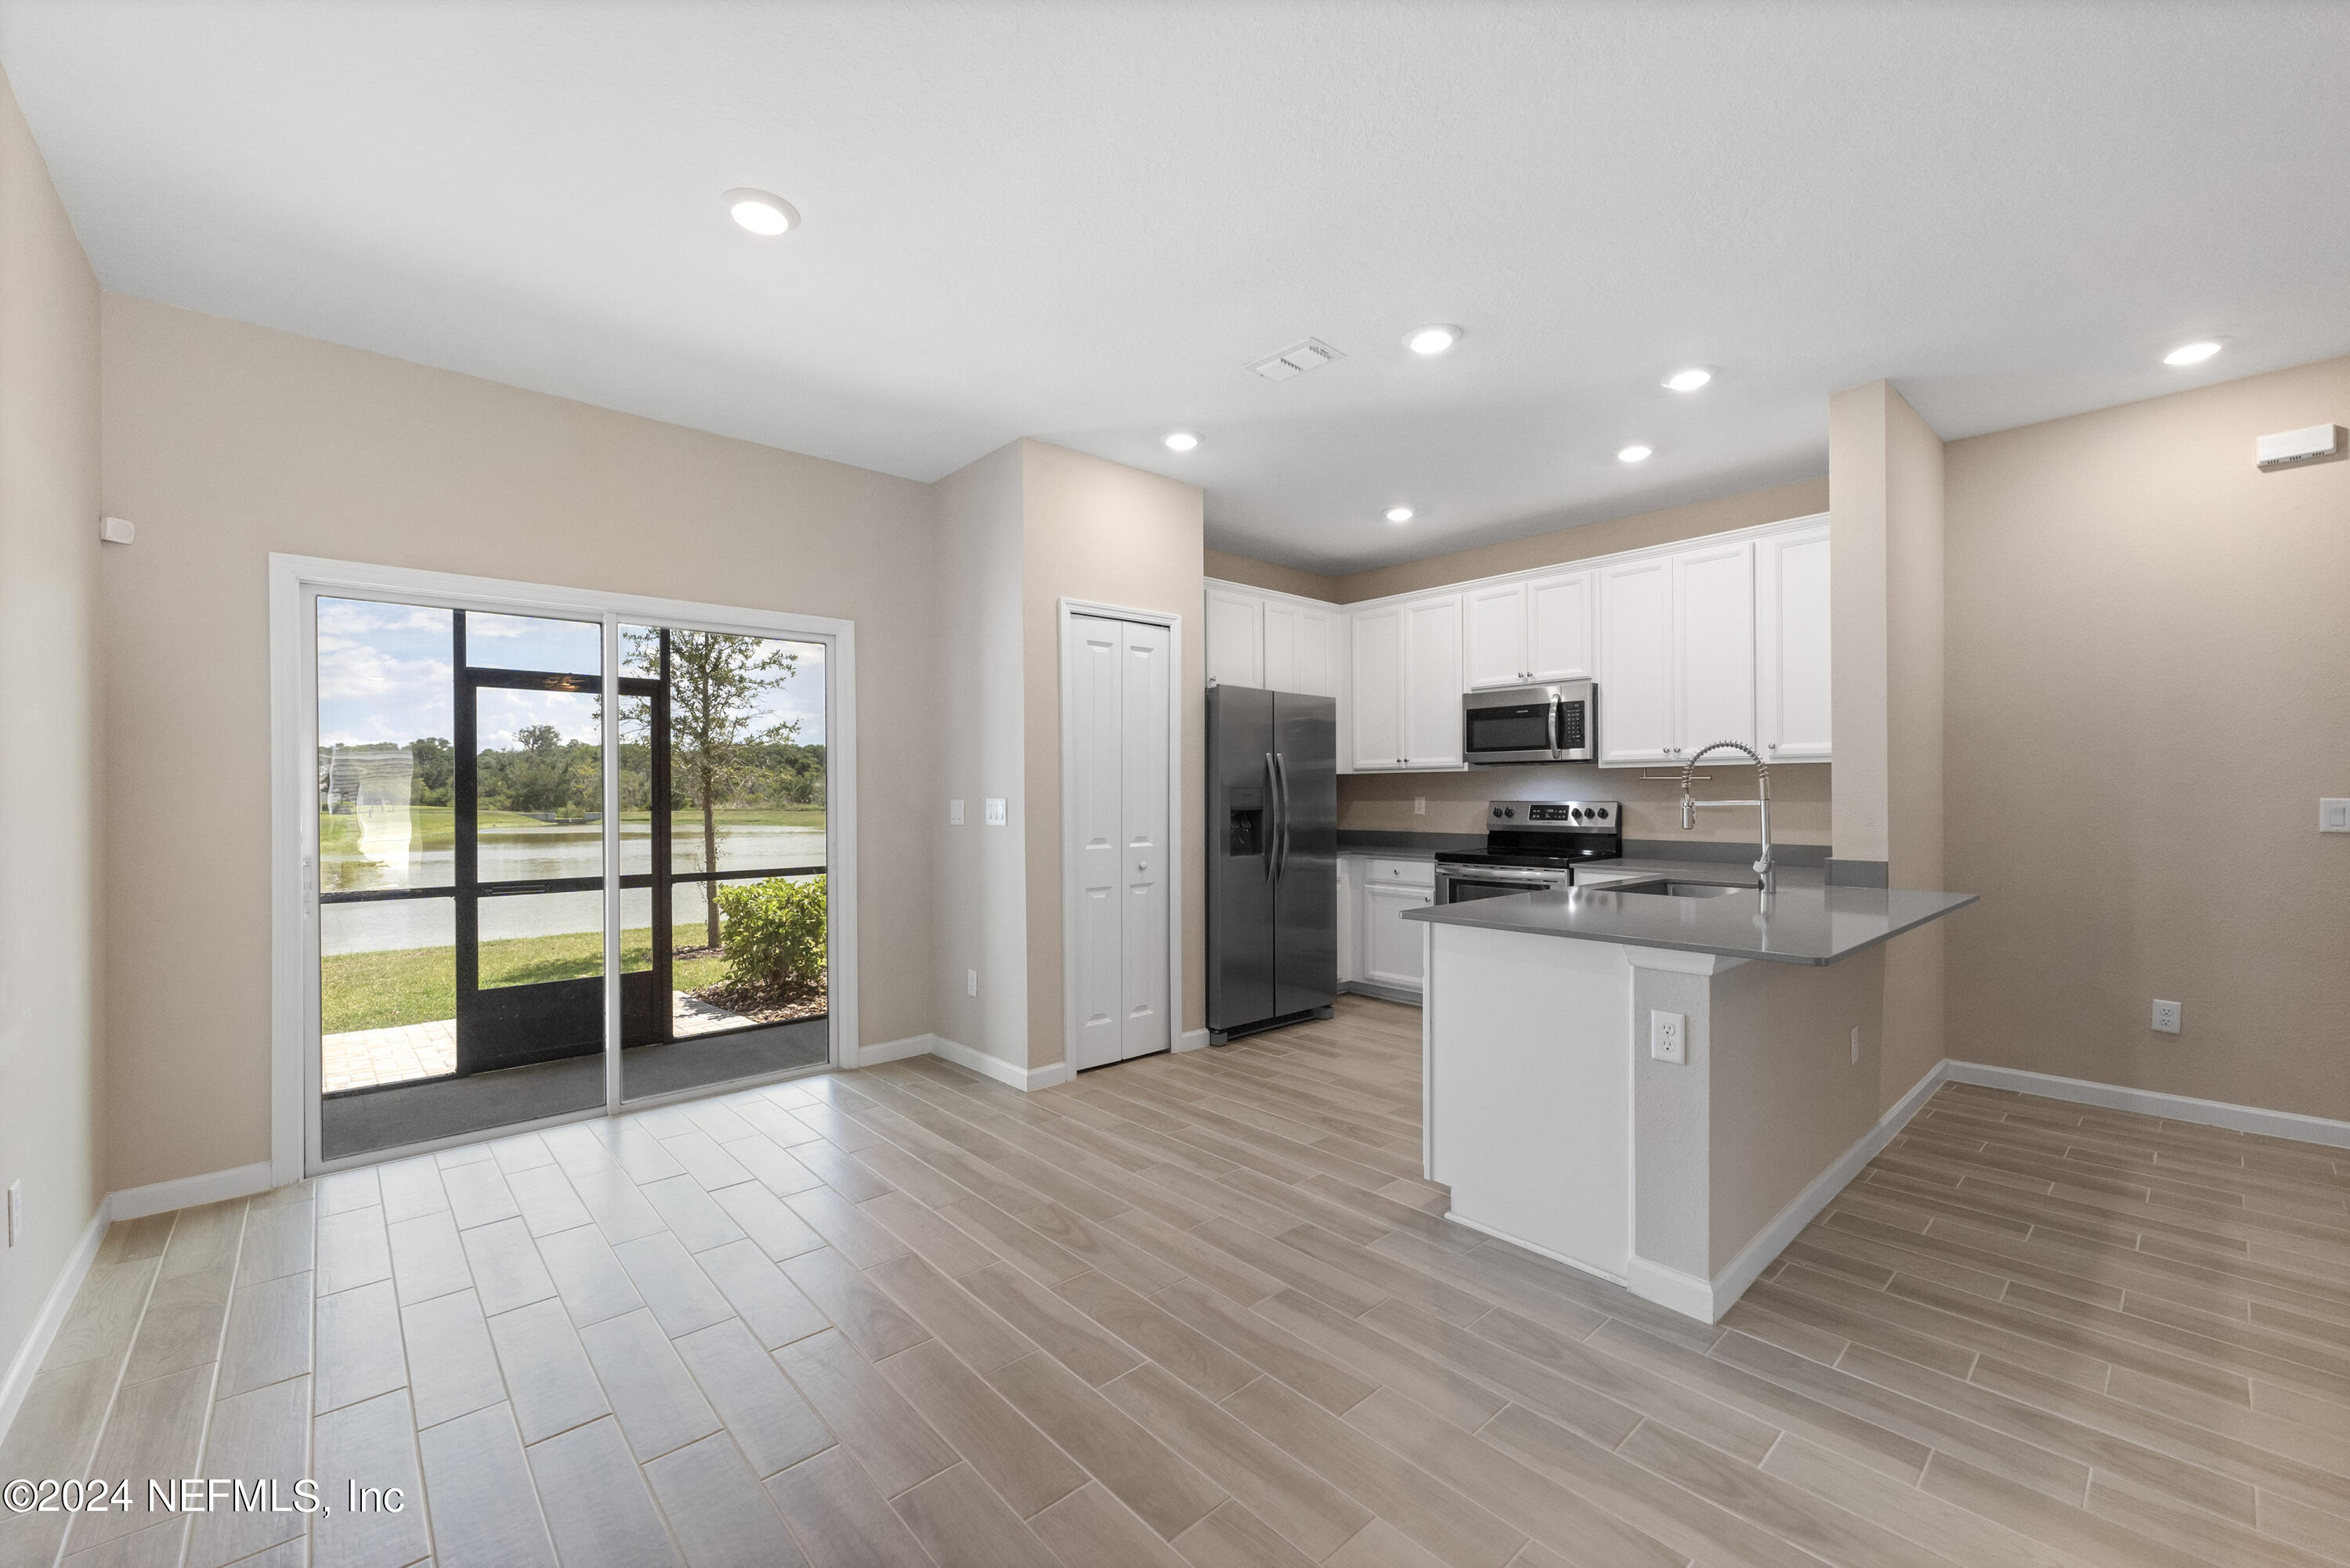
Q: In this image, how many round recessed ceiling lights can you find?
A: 7